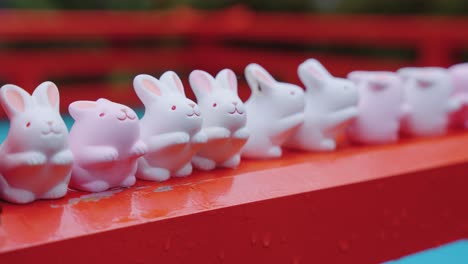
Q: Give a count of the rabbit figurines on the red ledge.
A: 9